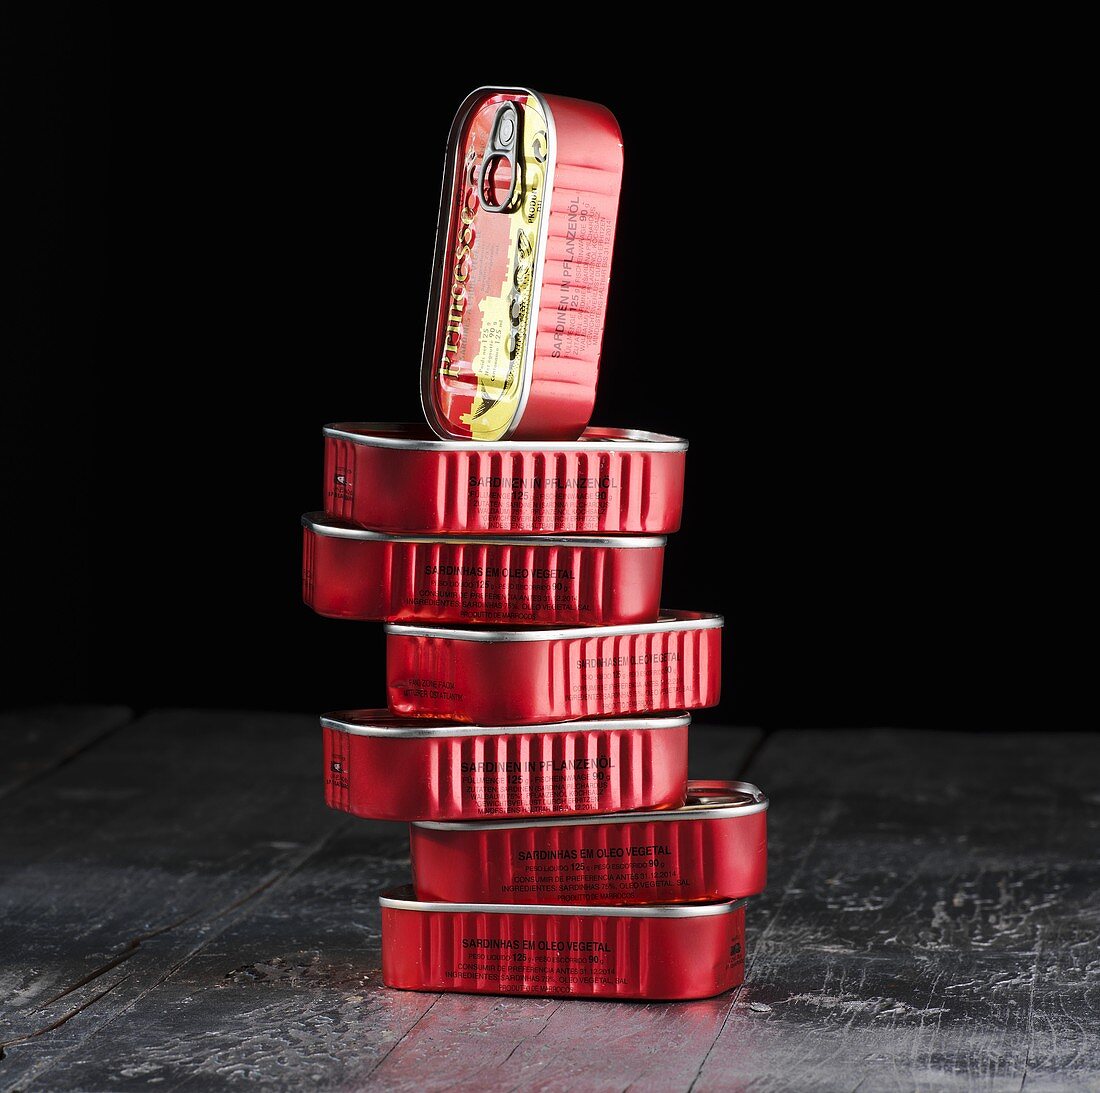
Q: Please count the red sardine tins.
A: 7